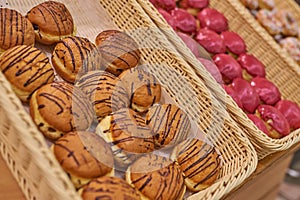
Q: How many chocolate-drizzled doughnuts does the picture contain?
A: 14